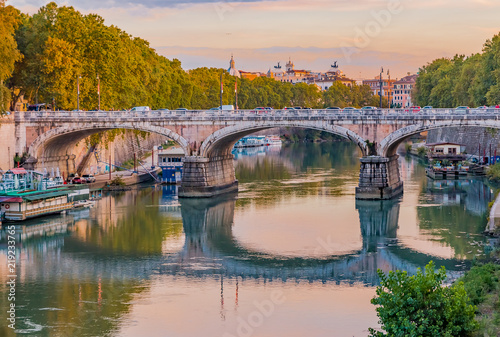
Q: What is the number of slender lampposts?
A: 6